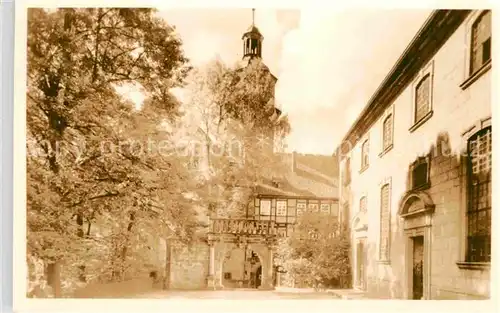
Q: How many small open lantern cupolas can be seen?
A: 1